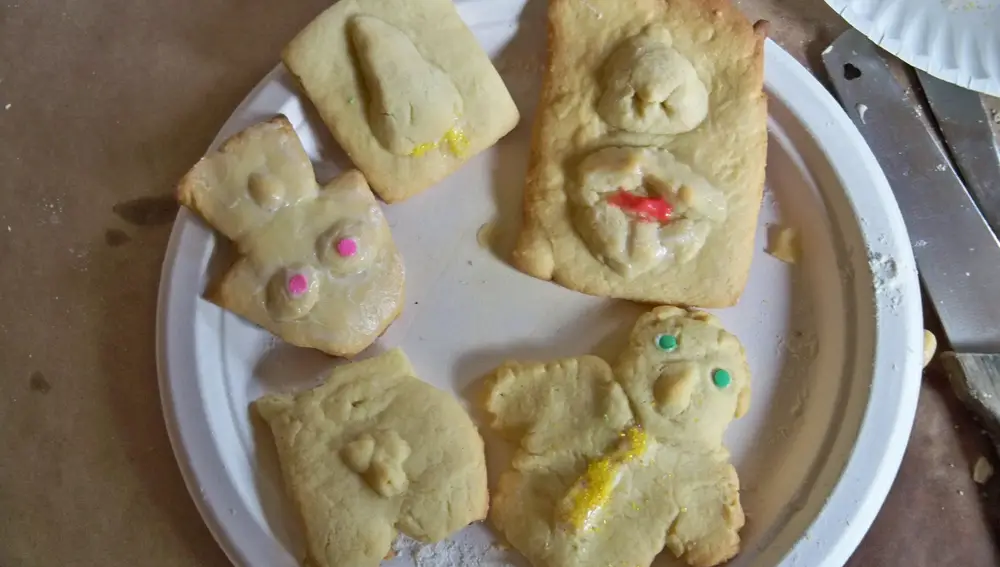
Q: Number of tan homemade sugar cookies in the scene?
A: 5